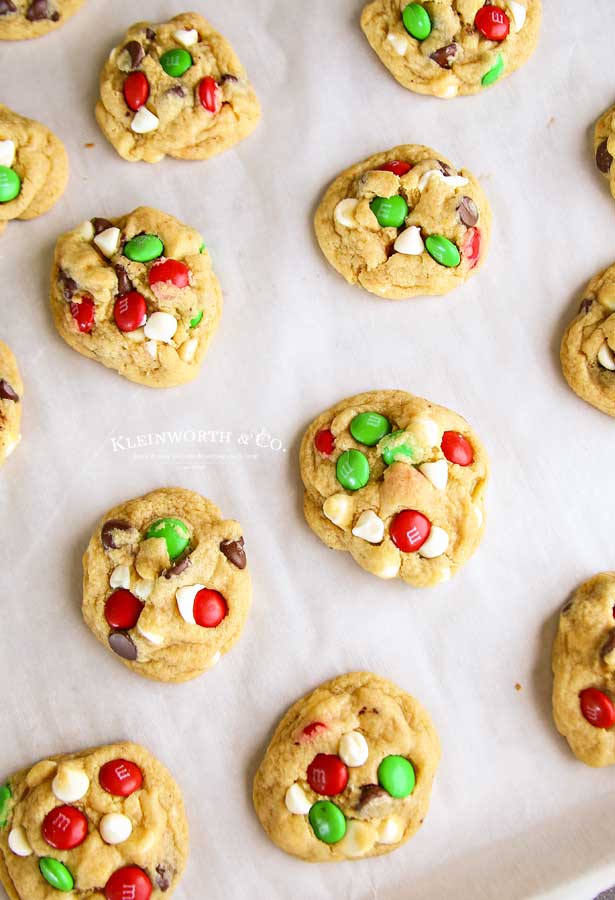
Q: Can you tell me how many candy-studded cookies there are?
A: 14